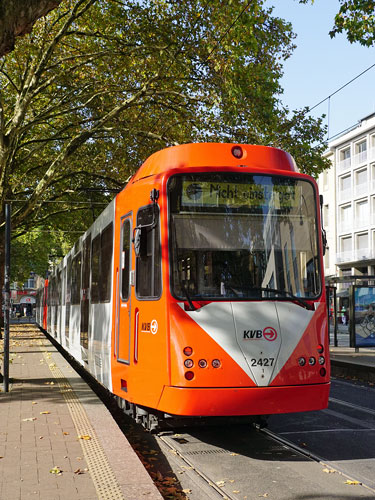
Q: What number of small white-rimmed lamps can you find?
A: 6